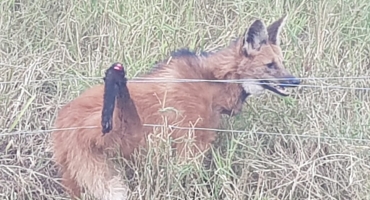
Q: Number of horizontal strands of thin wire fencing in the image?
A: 3